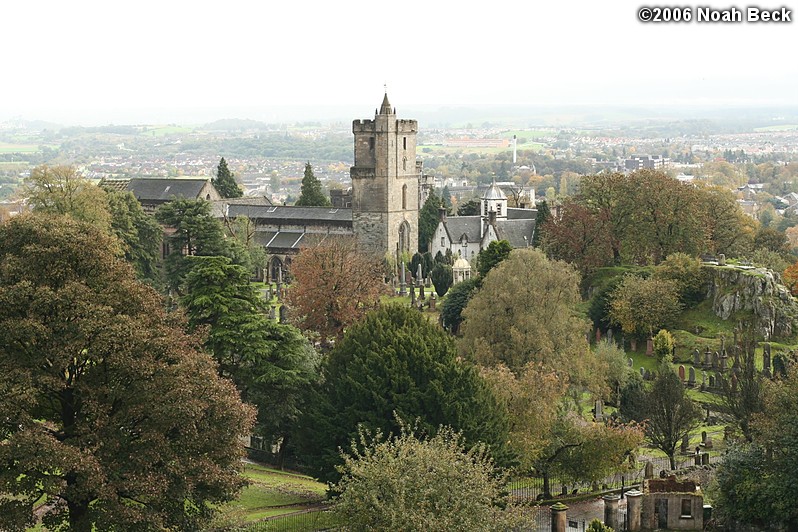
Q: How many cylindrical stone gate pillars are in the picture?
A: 3